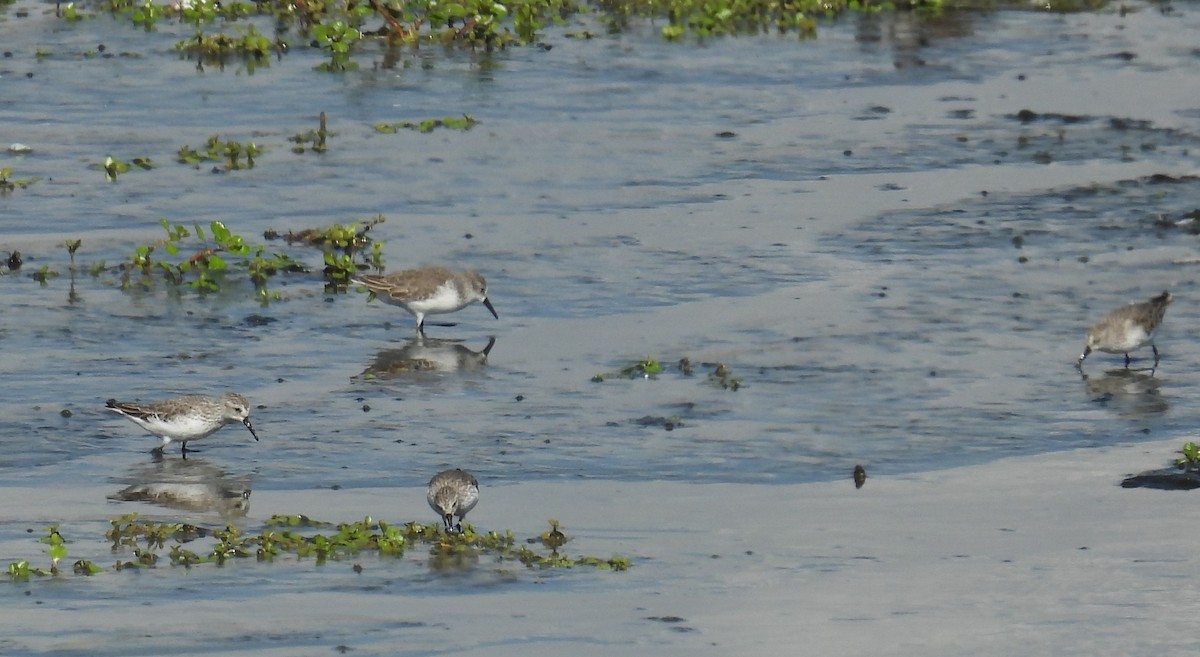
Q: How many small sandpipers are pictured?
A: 4